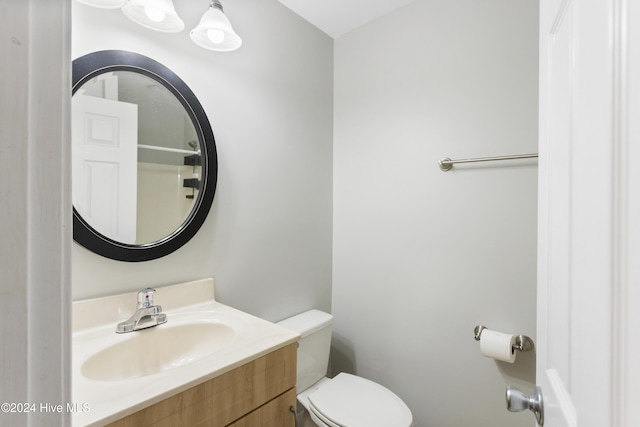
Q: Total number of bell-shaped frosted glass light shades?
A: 3